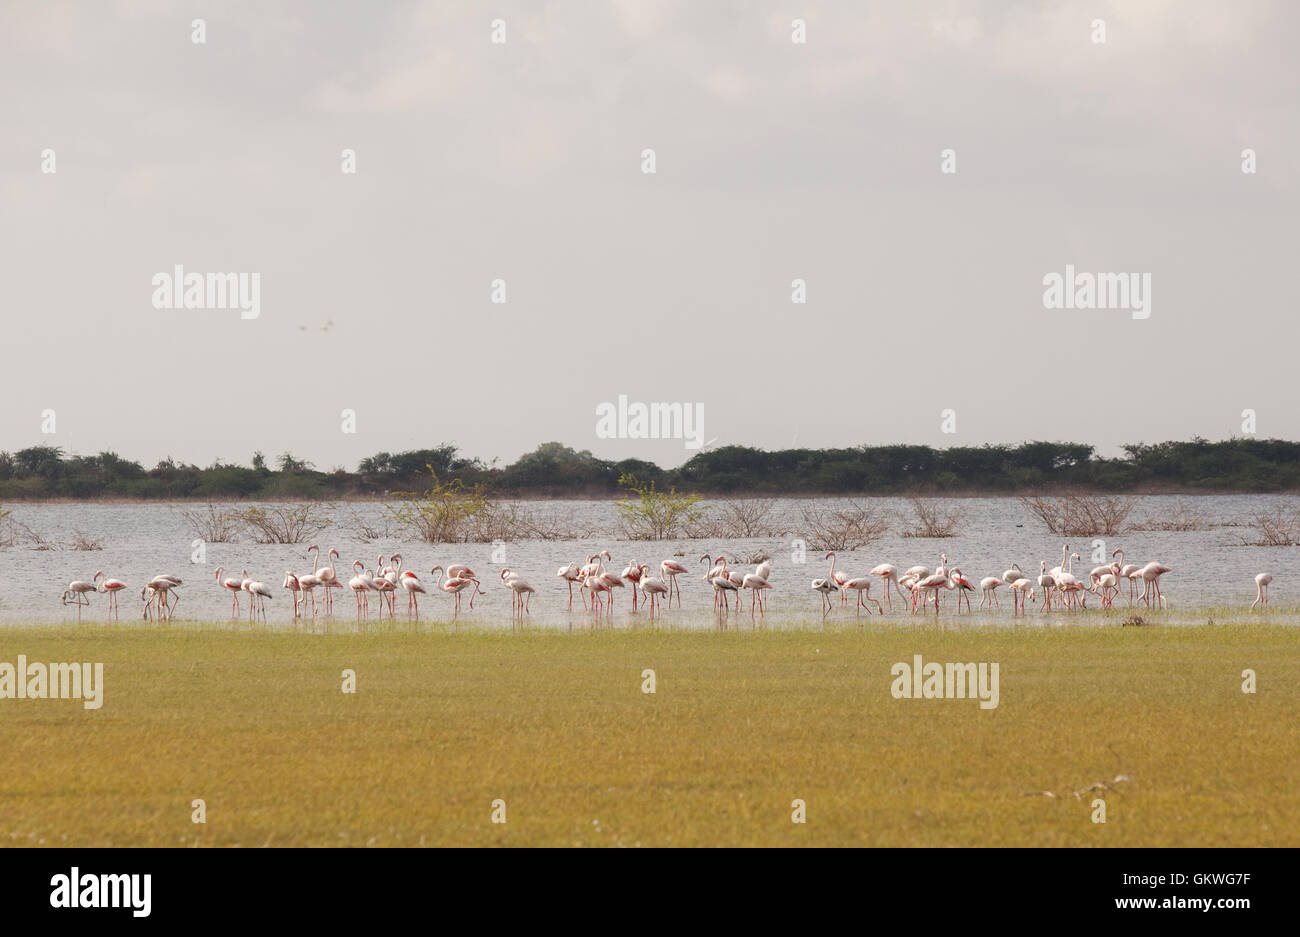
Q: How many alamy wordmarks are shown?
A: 6